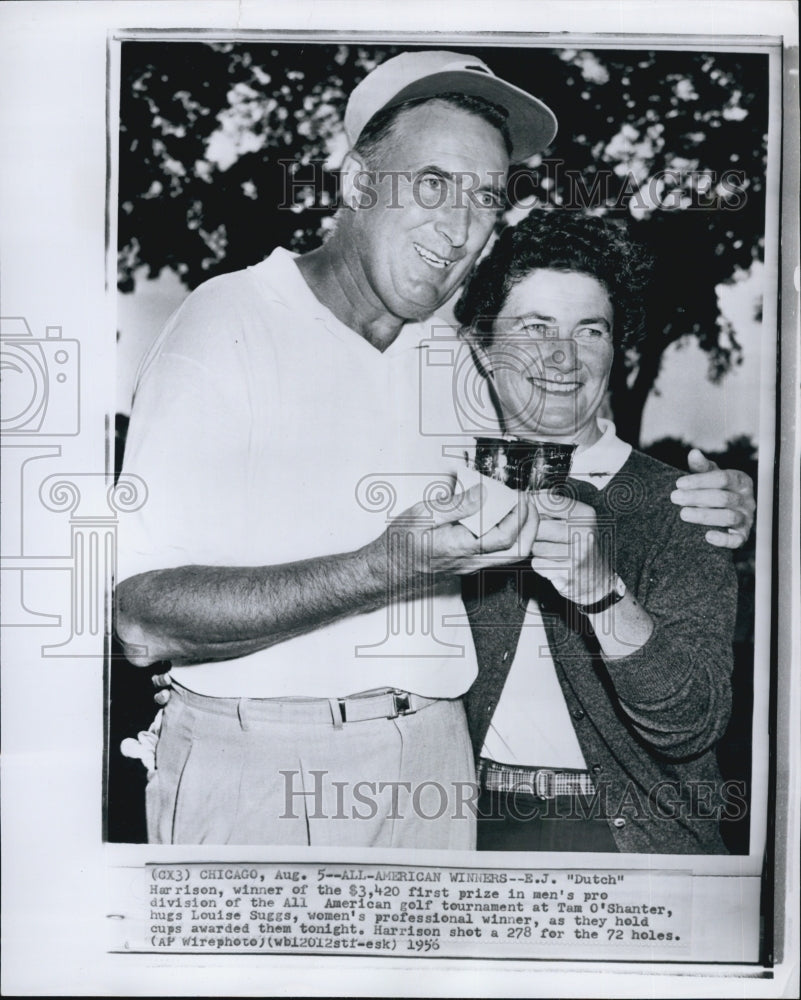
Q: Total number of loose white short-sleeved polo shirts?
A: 1